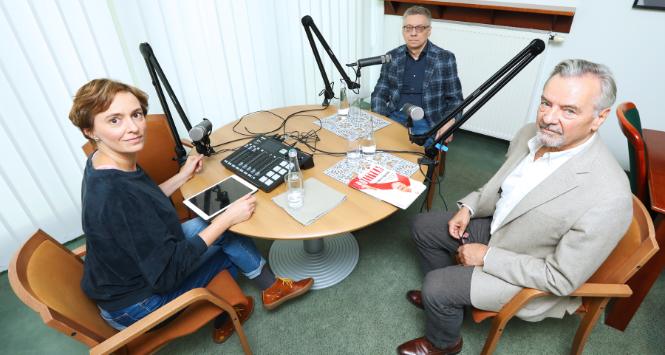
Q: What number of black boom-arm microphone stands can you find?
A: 3